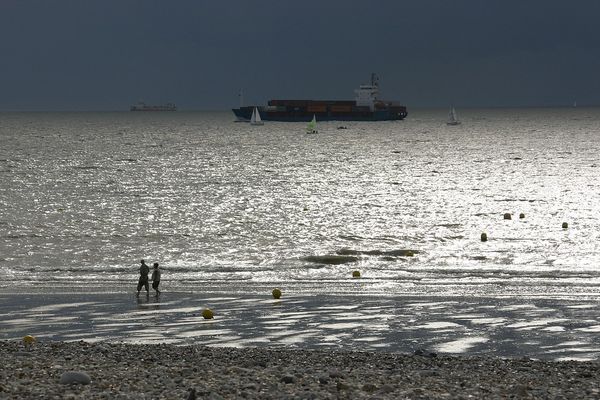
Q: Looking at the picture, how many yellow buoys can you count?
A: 9